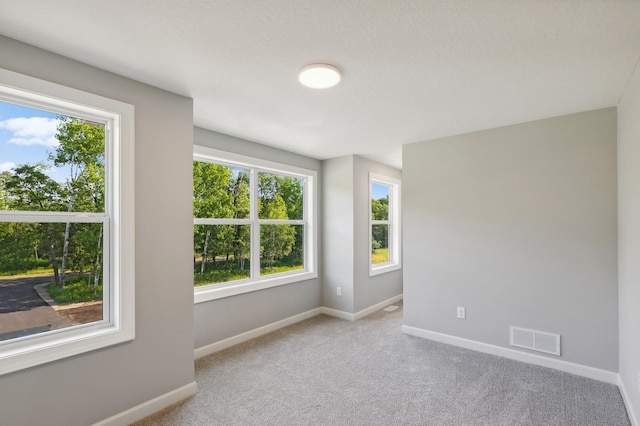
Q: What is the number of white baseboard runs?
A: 6